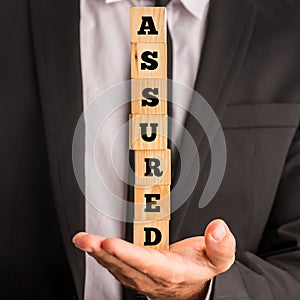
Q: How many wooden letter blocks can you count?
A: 7